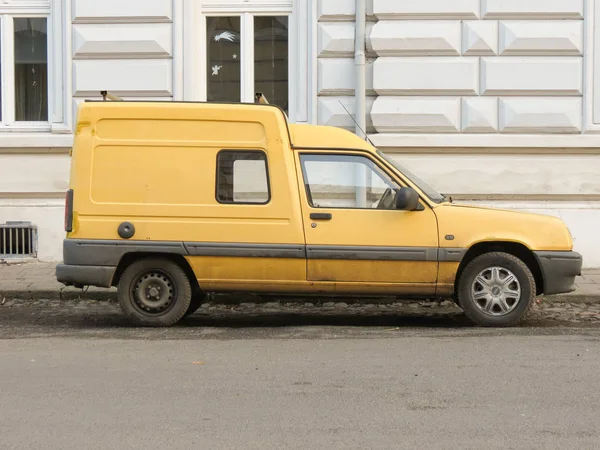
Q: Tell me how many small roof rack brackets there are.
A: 2